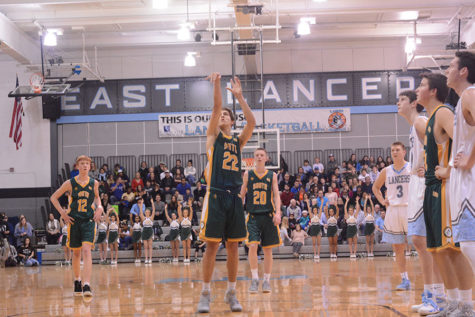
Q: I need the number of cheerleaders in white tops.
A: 11